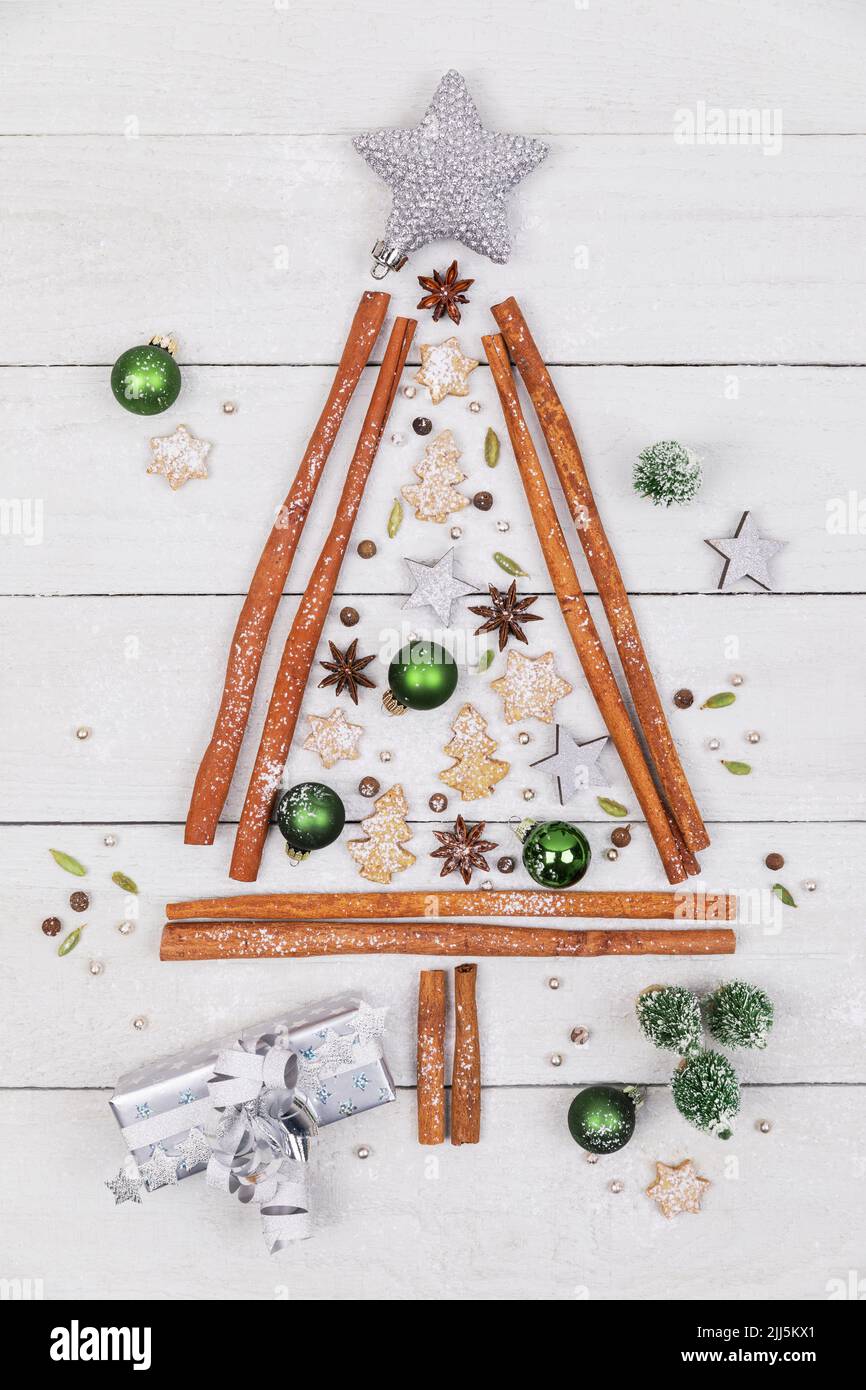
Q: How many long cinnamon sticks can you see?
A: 6